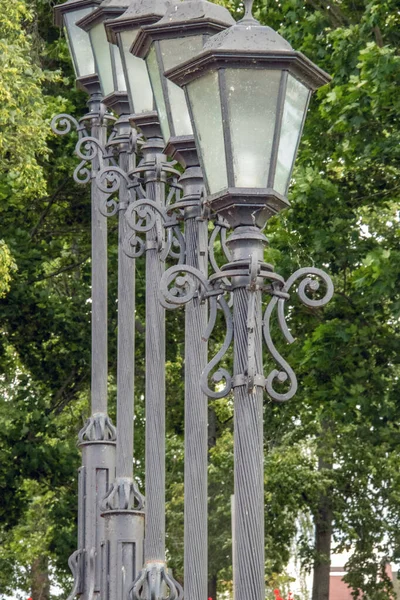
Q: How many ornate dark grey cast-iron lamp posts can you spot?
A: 5